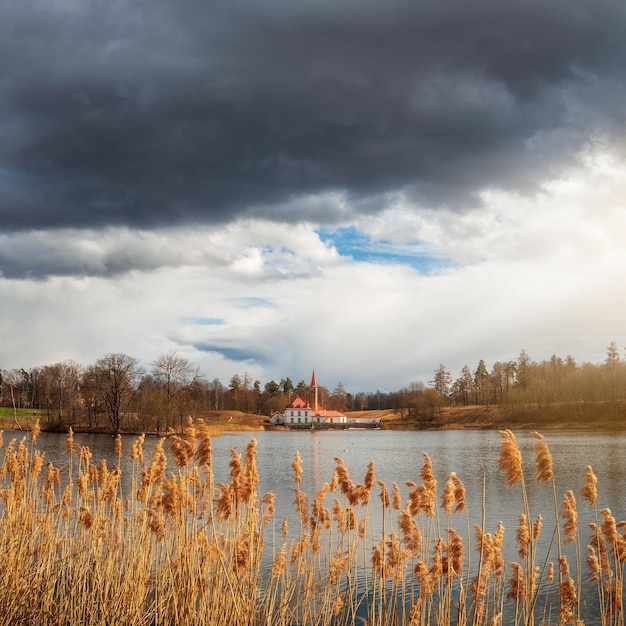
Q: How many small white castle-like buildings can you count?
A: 1